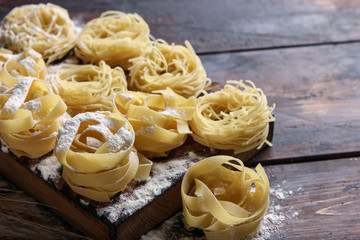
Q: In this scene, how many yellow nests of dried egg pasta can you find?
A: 10